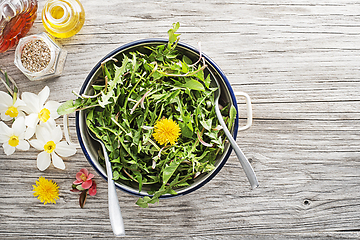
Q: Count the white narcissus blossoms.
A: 4